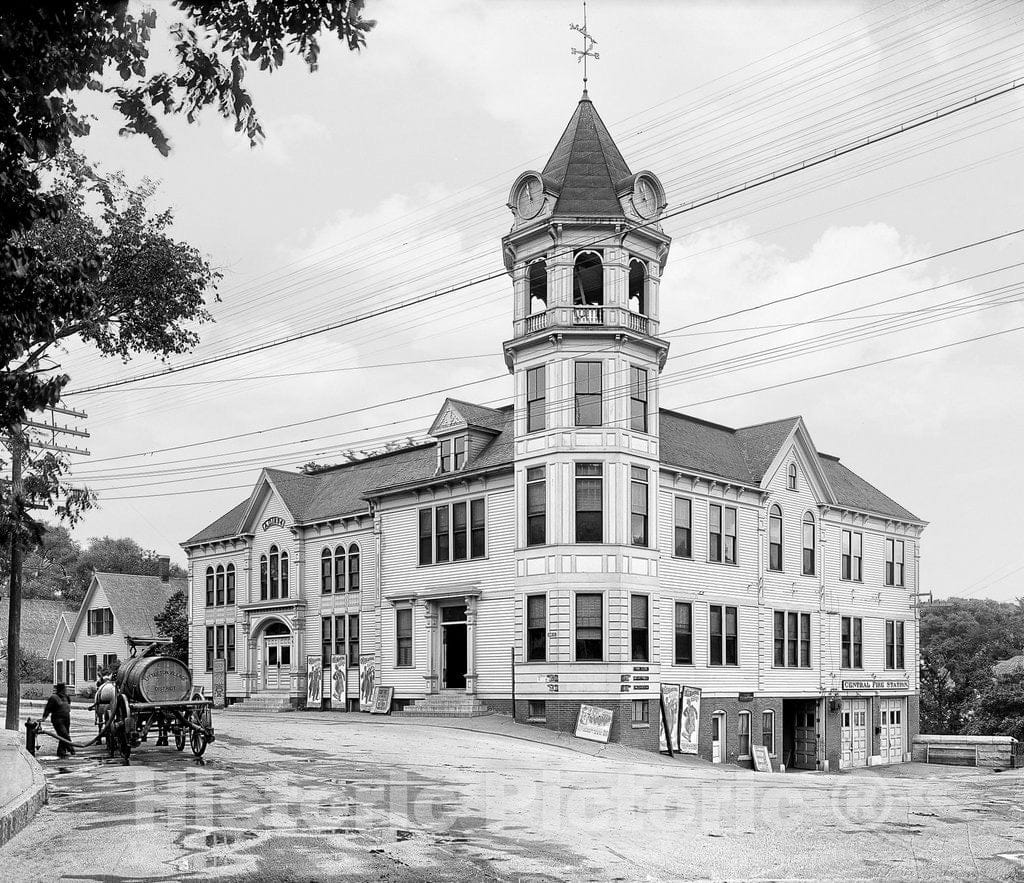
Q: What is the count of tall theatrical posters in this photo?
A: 5